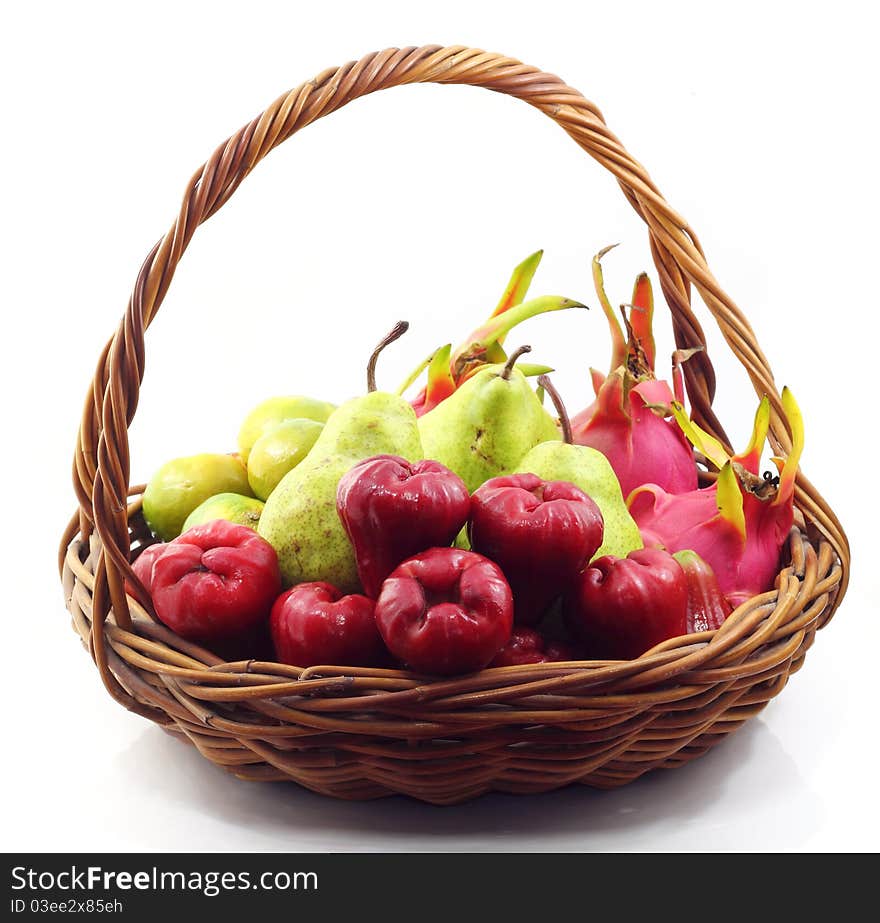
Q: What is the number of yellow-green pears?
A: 3